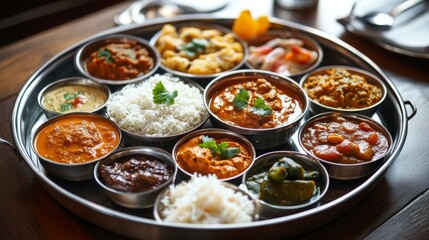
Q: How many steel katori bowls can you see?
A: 13